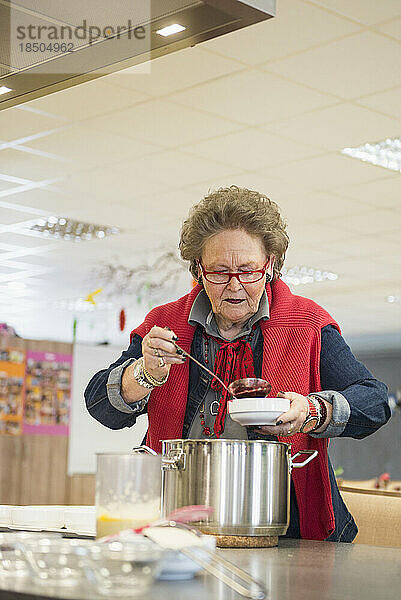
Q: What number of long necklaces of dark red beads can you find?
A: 1